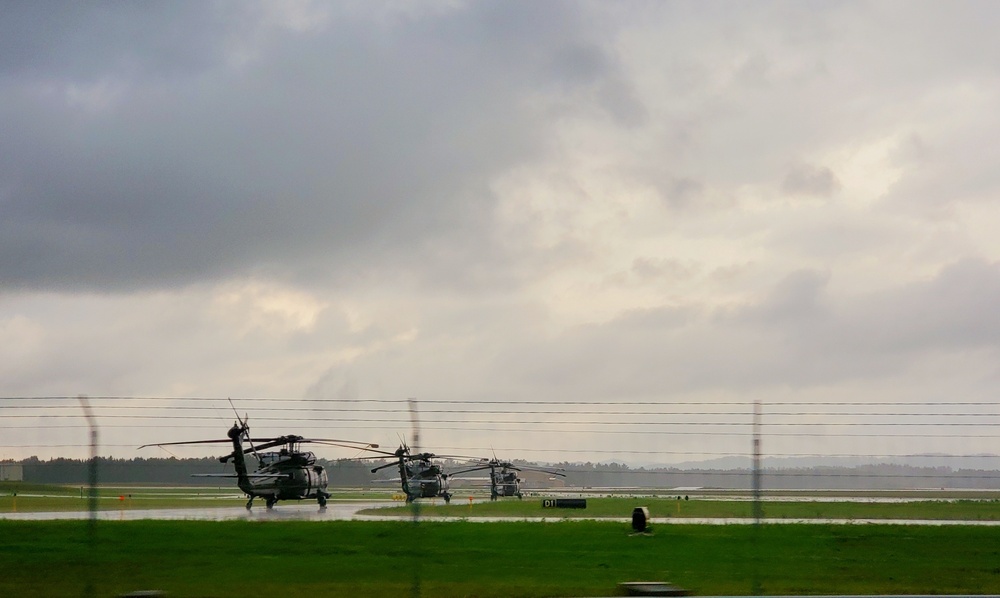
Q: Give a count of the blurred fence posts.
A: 3